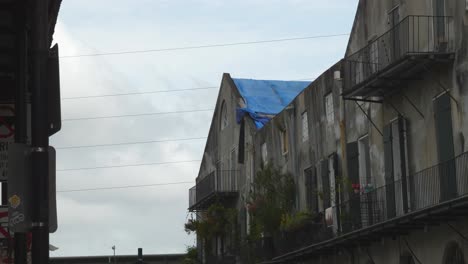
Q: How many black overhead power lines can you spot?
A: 6